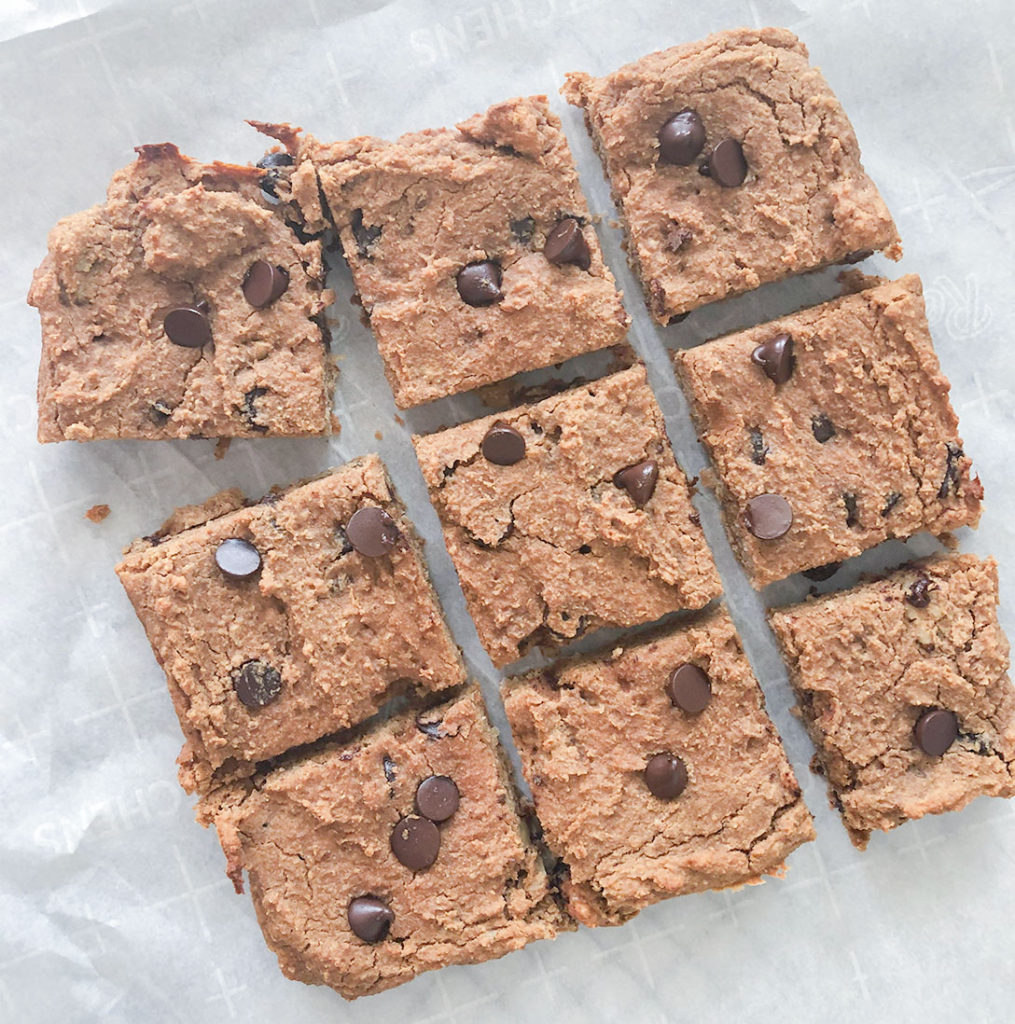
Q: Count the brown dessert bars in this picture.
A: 9